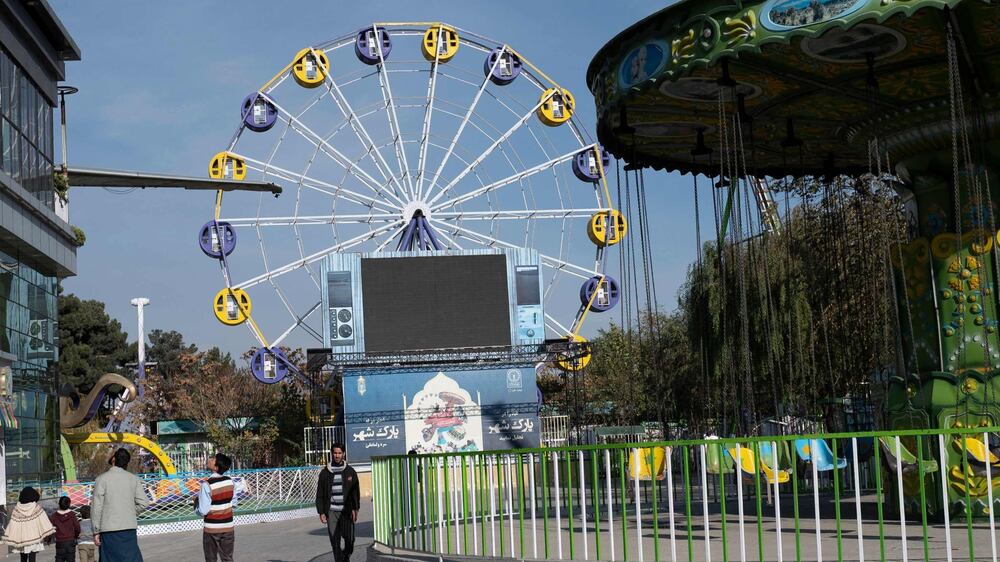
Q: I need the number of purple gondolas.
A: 7